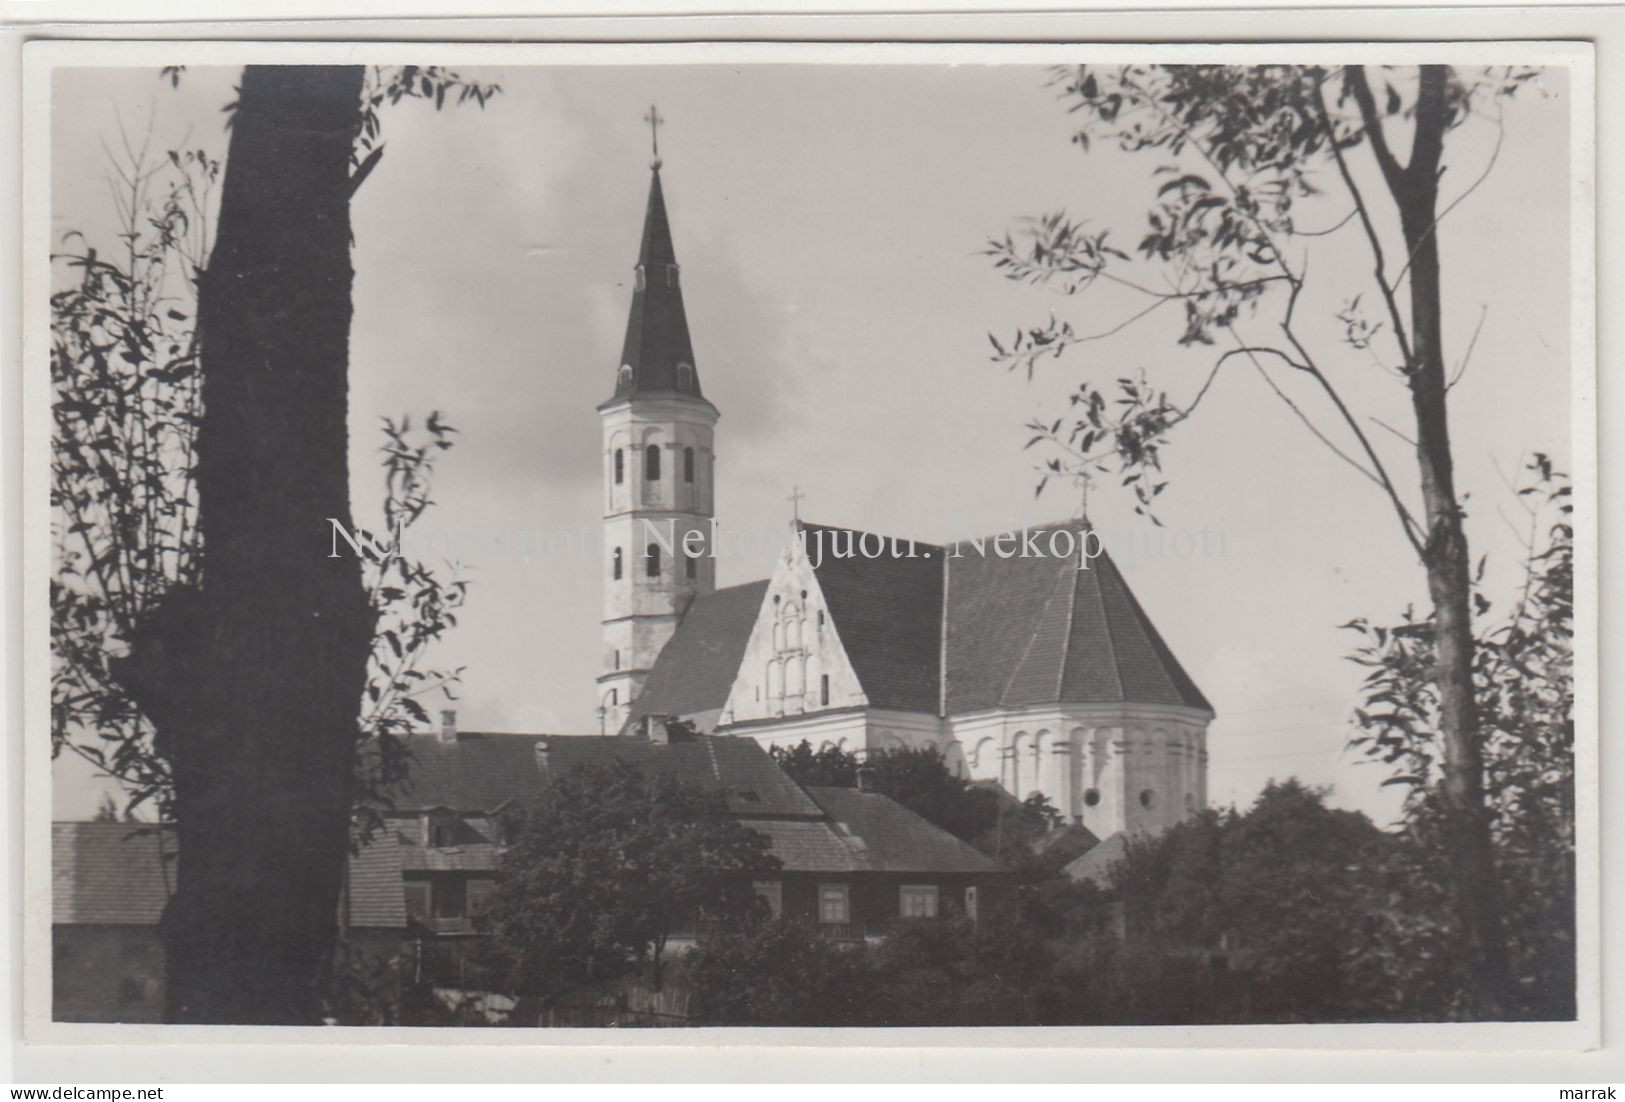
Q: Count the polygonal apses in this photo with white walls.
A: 1